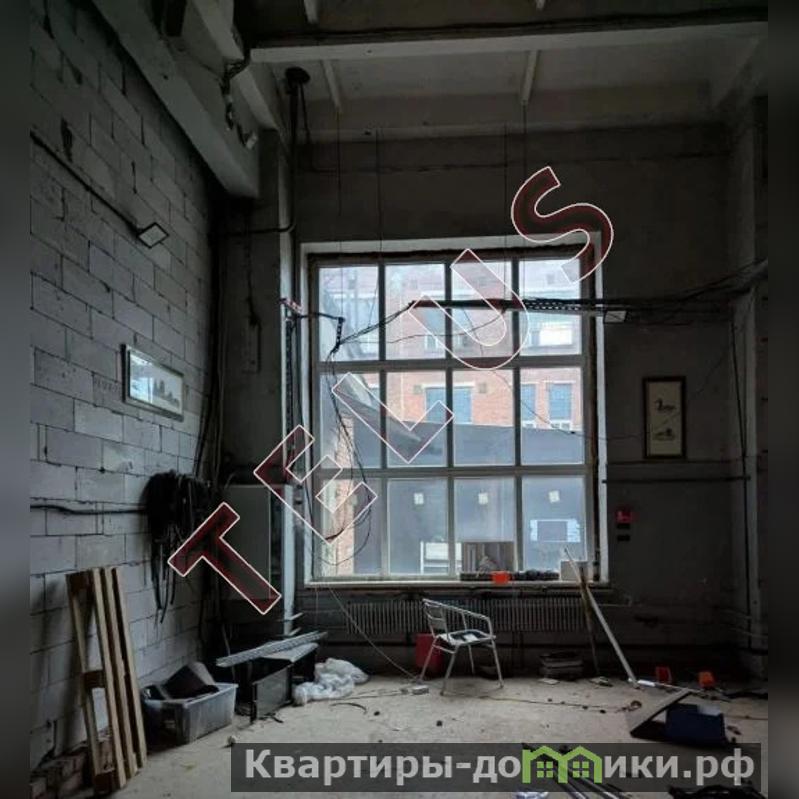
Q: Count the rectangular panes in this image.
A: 12